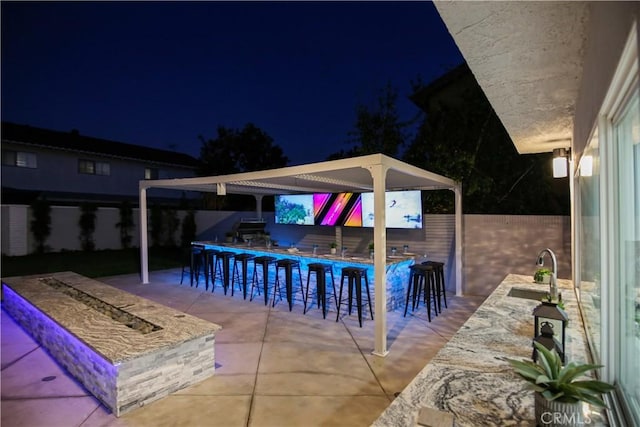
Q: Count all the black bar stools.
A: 10